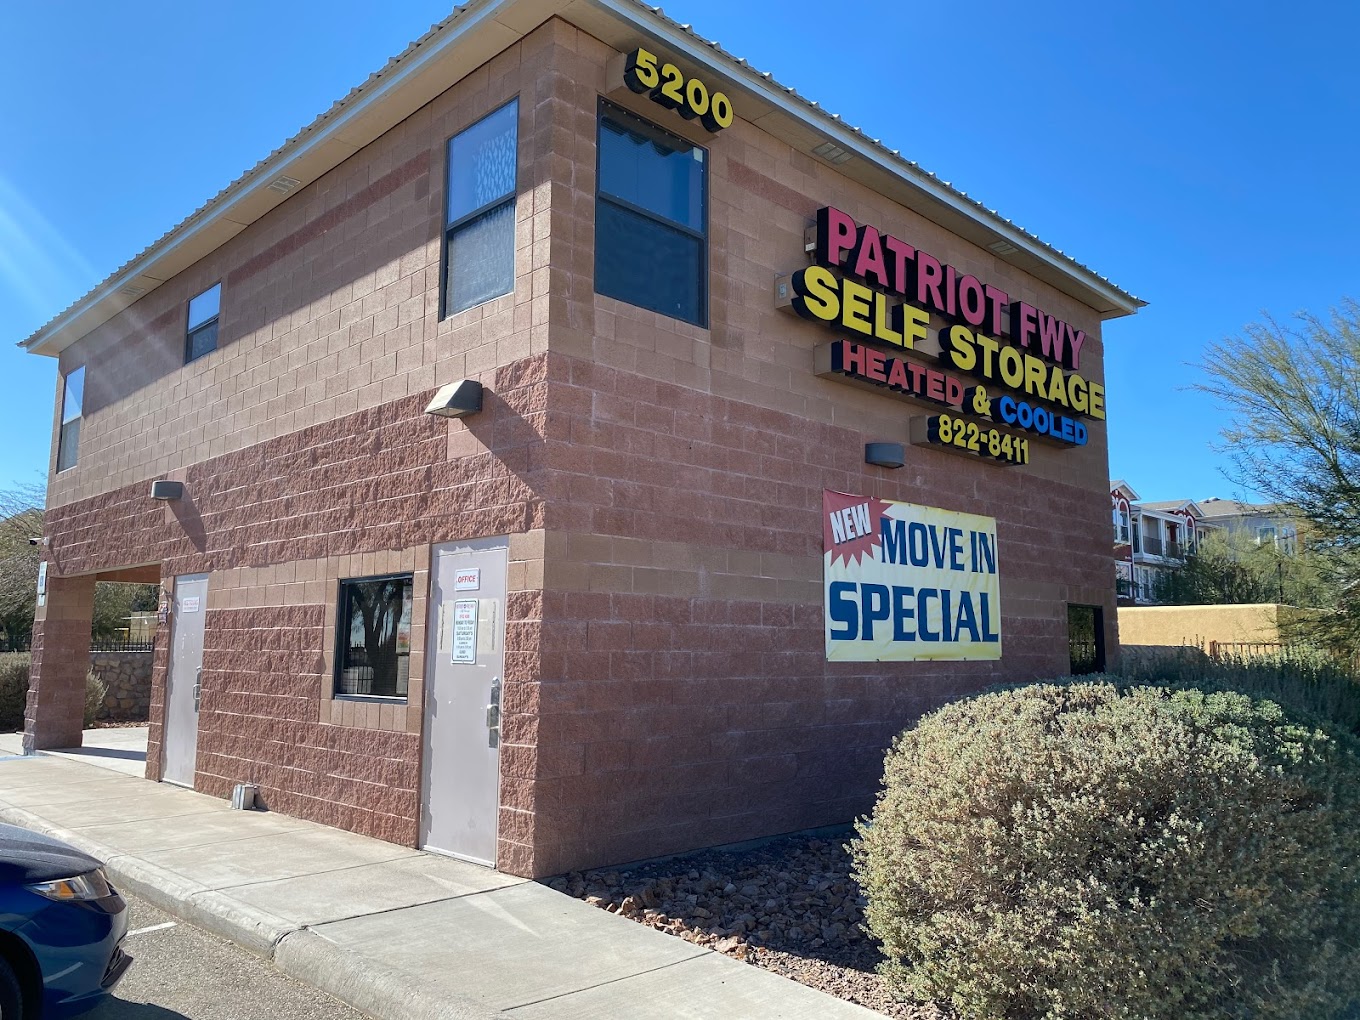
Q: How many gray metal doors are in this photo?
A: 2